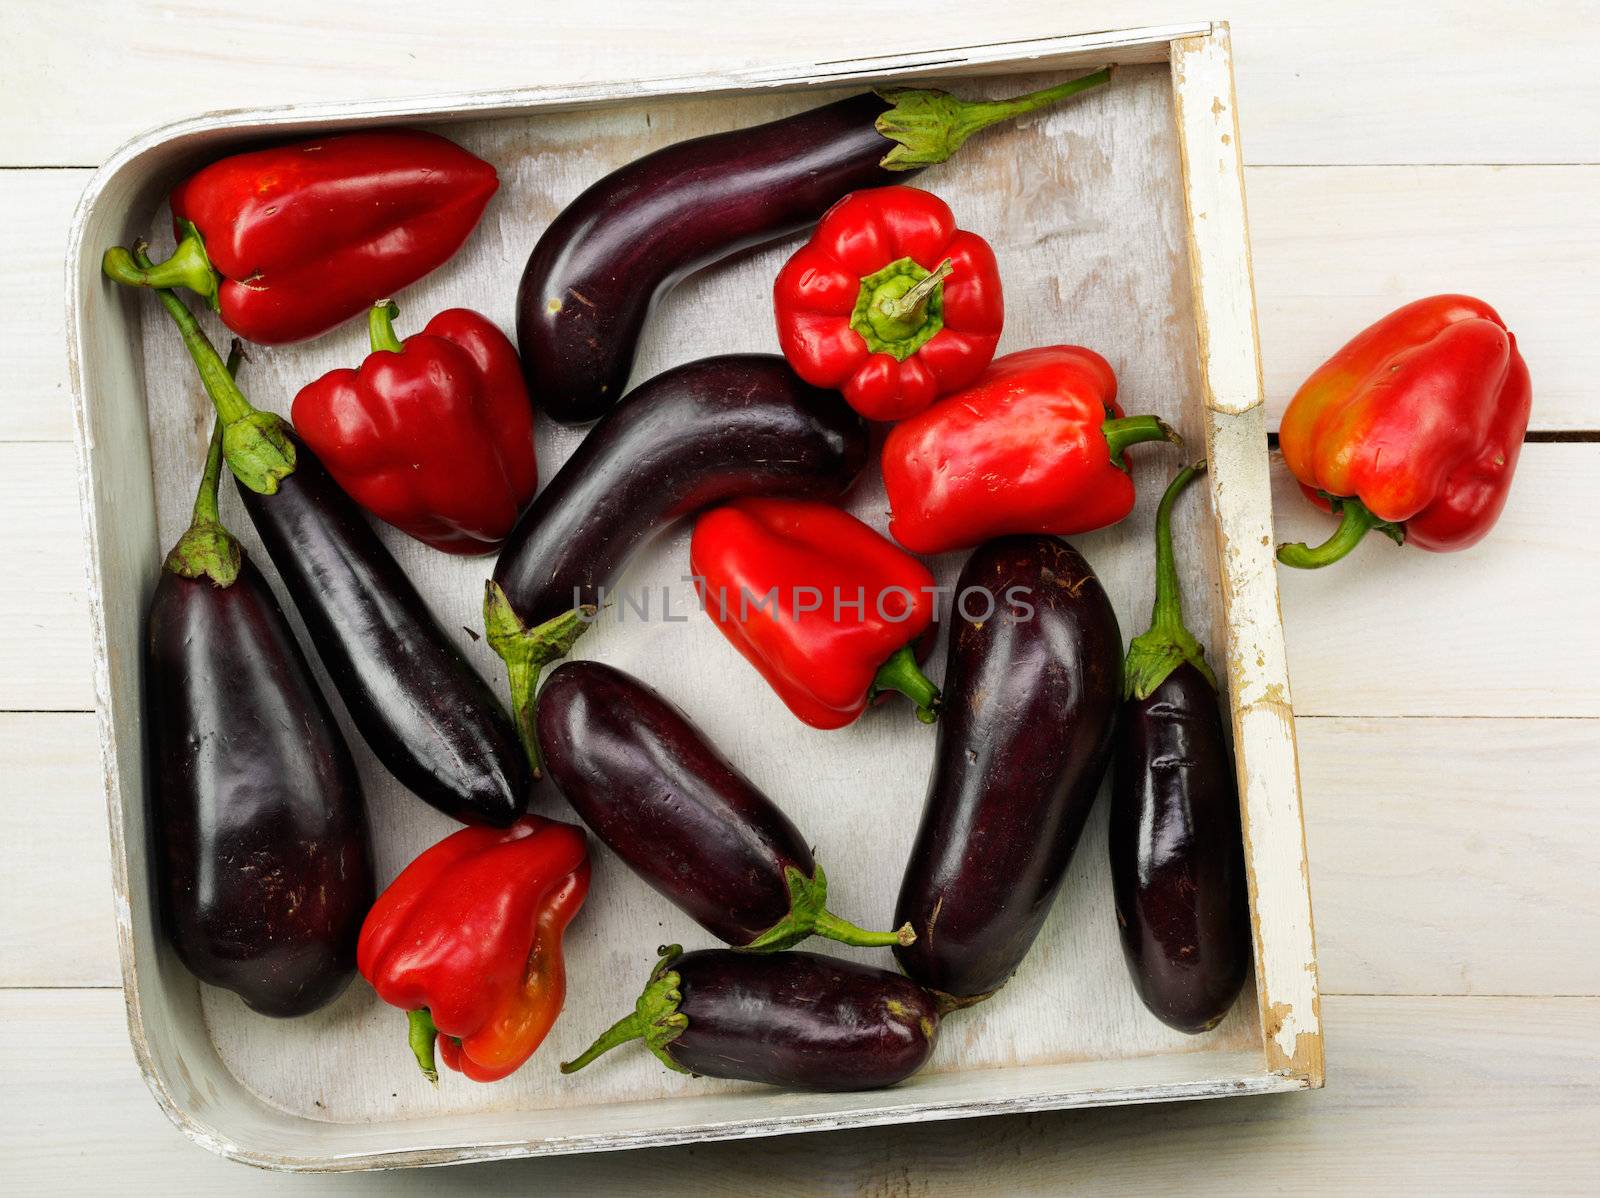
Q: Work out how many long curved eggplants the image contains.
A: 2